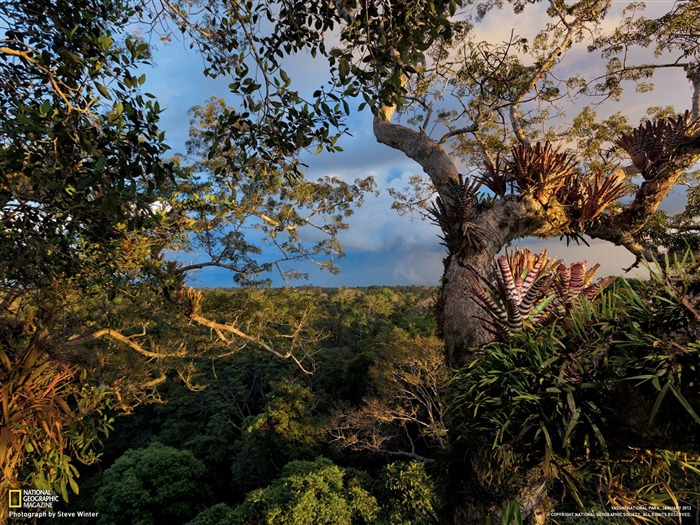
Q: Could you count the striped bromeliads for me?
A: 2